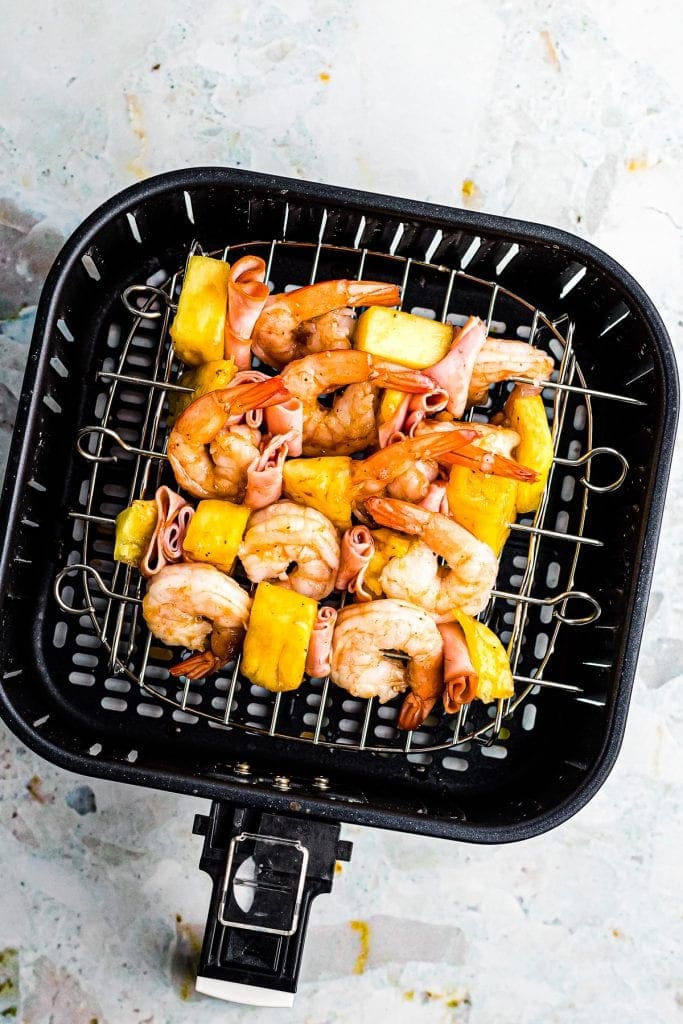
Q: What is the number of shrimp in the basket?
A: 10